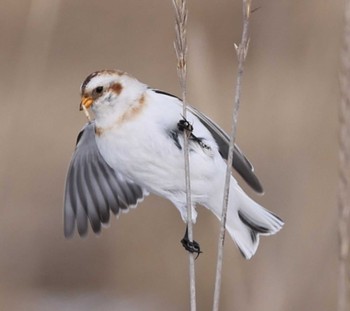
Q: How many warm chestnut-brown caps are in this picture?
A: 1